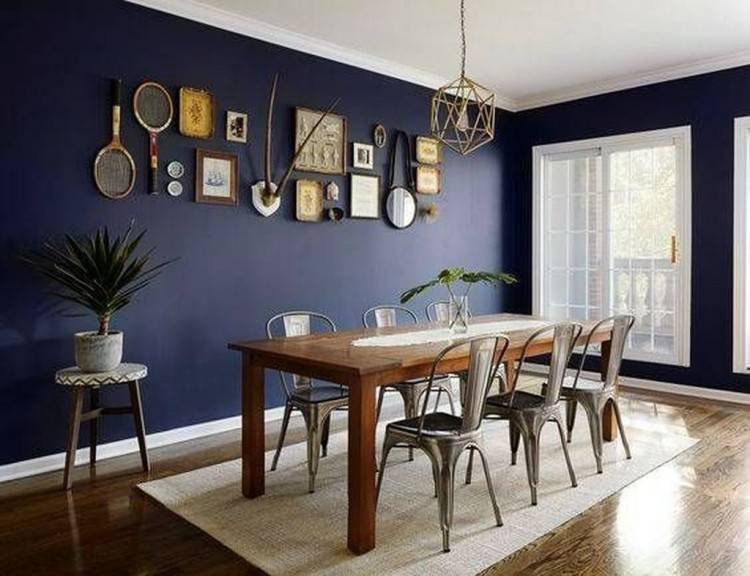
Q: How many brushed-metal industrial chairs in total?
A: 6